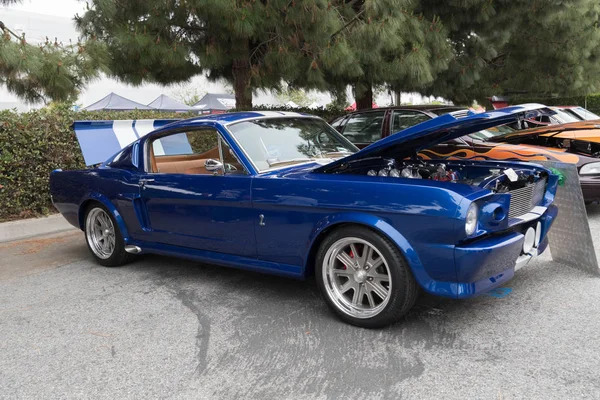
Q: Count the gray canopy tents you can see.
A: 3